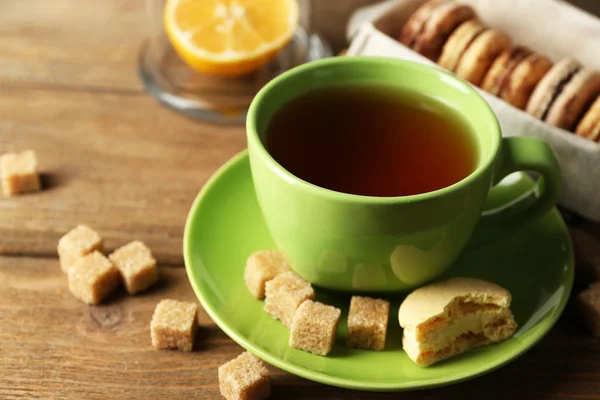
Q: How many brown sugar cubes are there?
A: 11